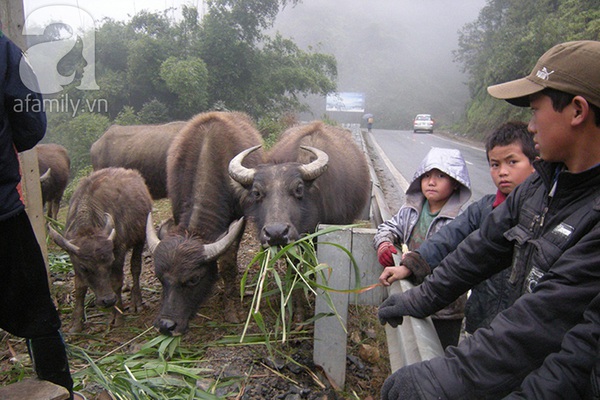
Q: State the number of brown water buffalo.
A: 5